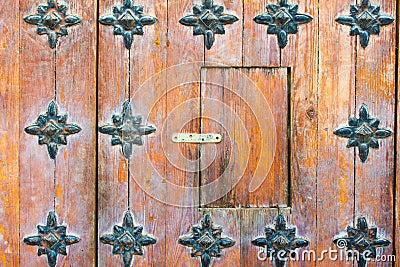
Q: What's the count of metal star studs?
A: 13